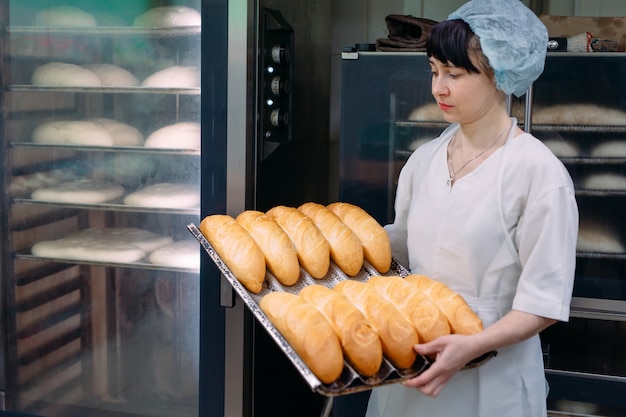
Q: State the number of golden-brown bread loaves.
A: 10